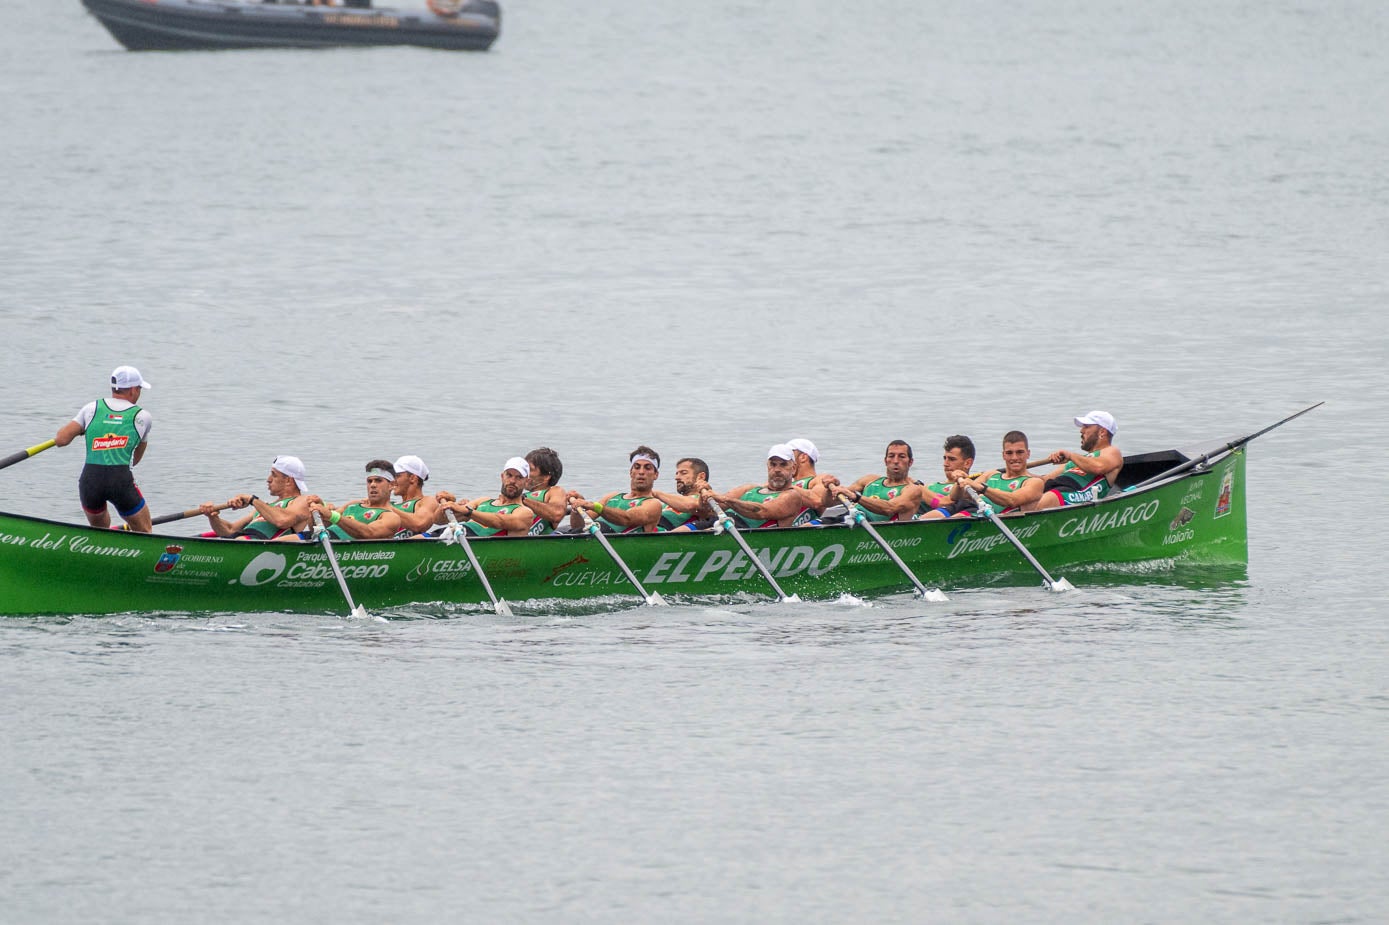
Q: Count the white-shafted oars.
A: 6